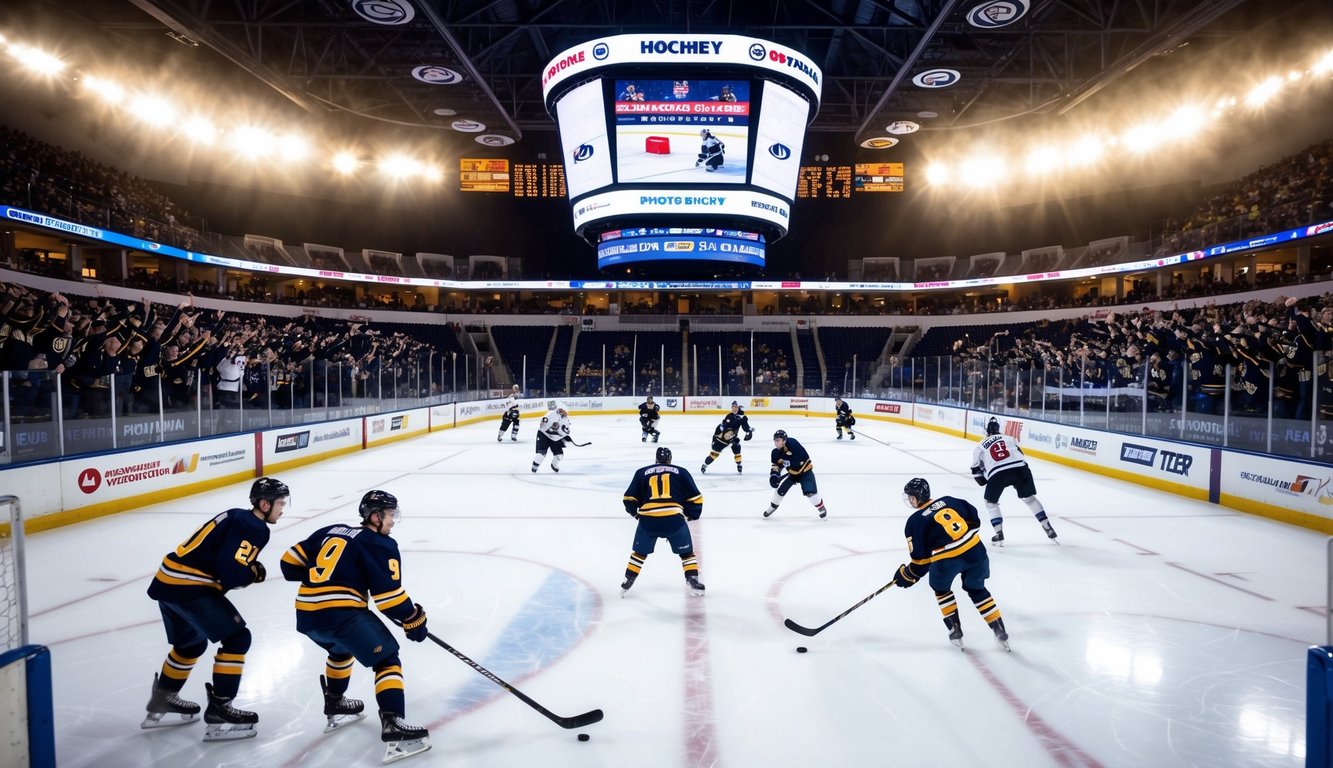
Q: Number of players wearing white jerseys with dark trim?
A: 3